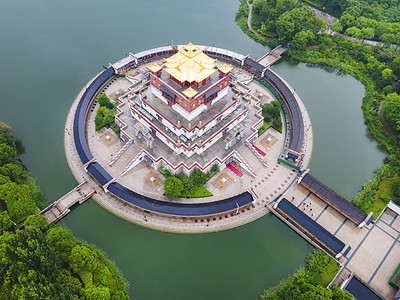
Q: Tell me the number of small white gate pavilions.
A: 2